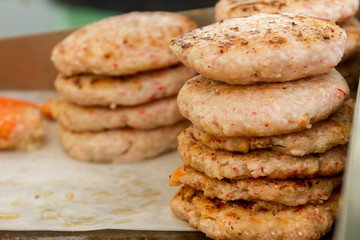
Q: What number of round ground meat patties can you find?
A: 12